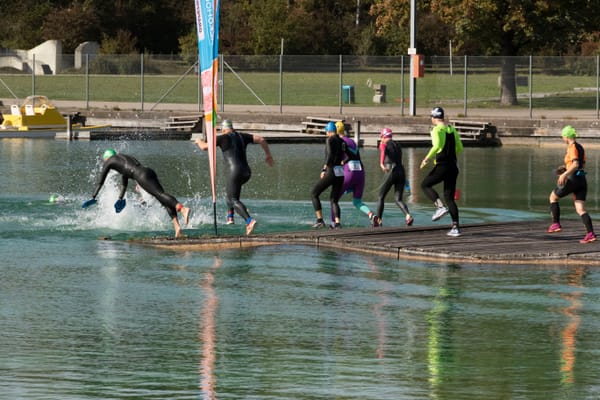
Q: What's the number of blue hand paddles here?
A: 2